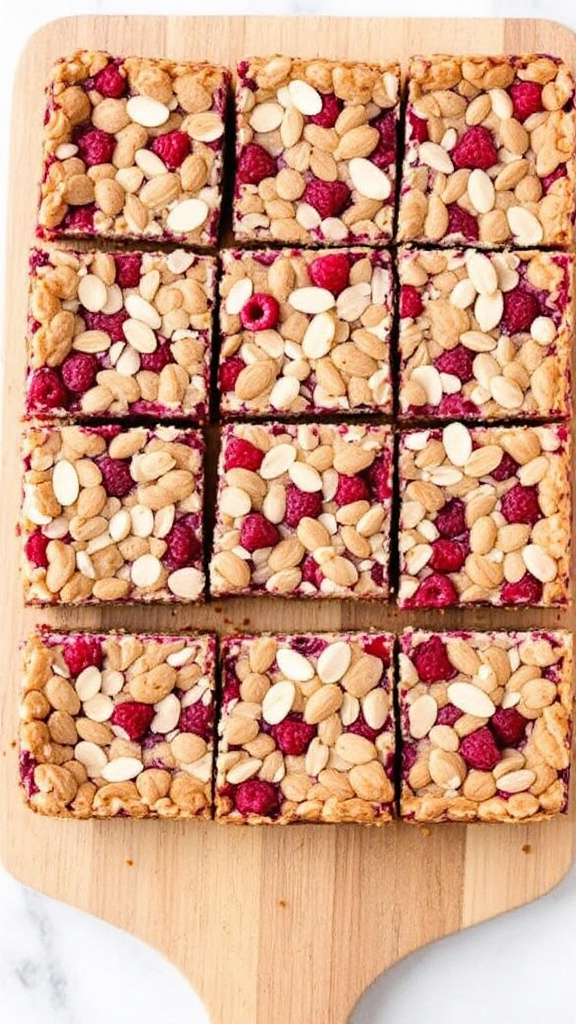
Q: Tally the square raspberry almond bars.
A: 12